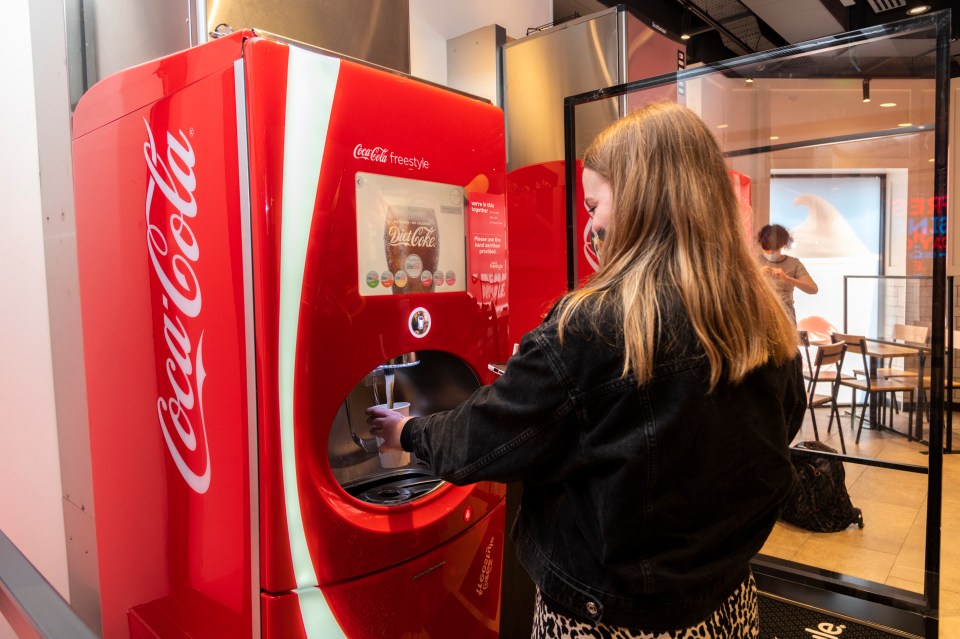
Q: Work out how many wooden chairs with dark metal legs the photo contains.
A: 5